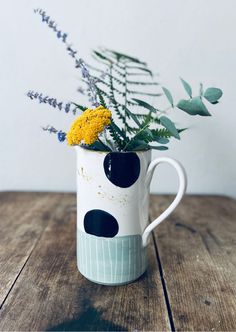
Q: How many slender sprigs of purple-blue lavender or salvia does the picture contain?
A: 3